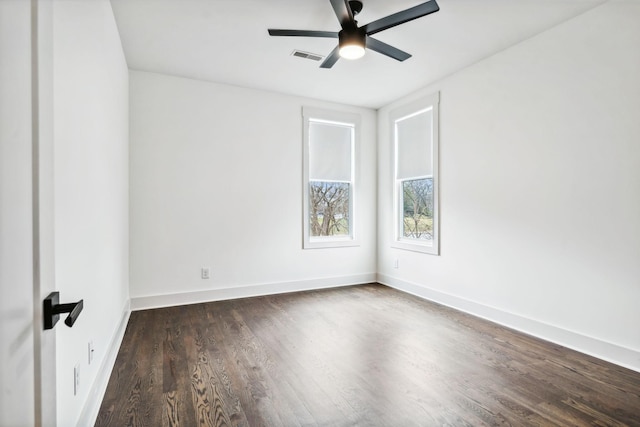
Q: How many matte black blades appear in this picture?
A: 5